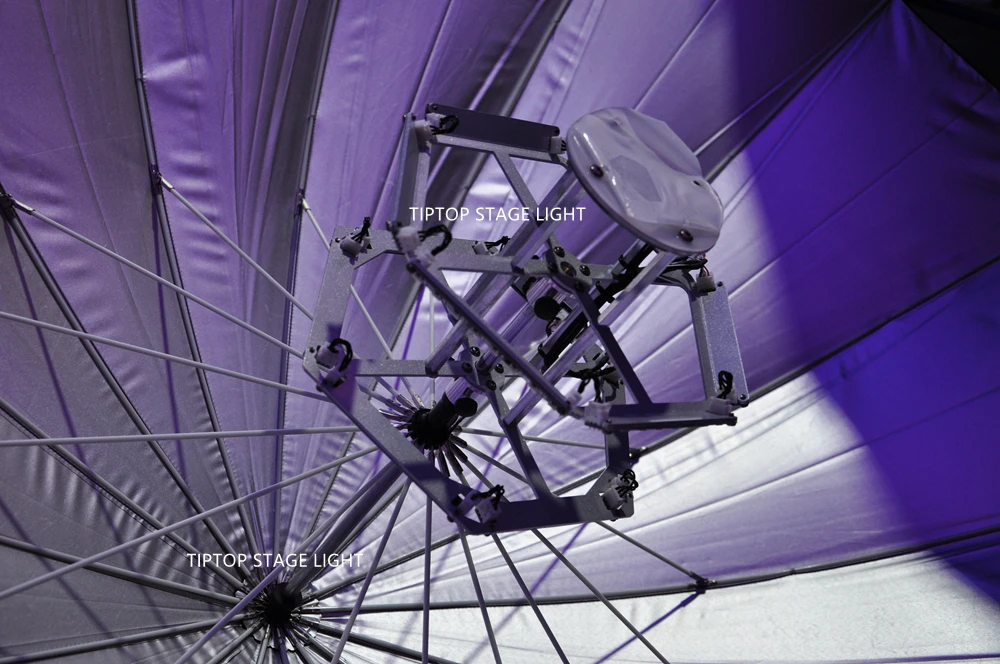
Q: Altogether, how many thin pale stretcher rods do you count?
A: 15